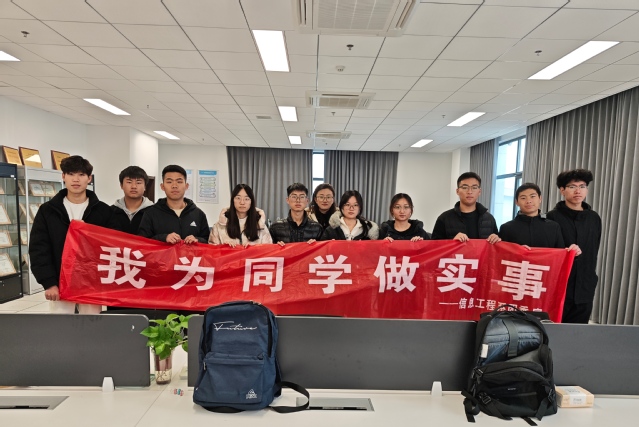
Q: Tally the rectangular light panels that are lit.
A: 9